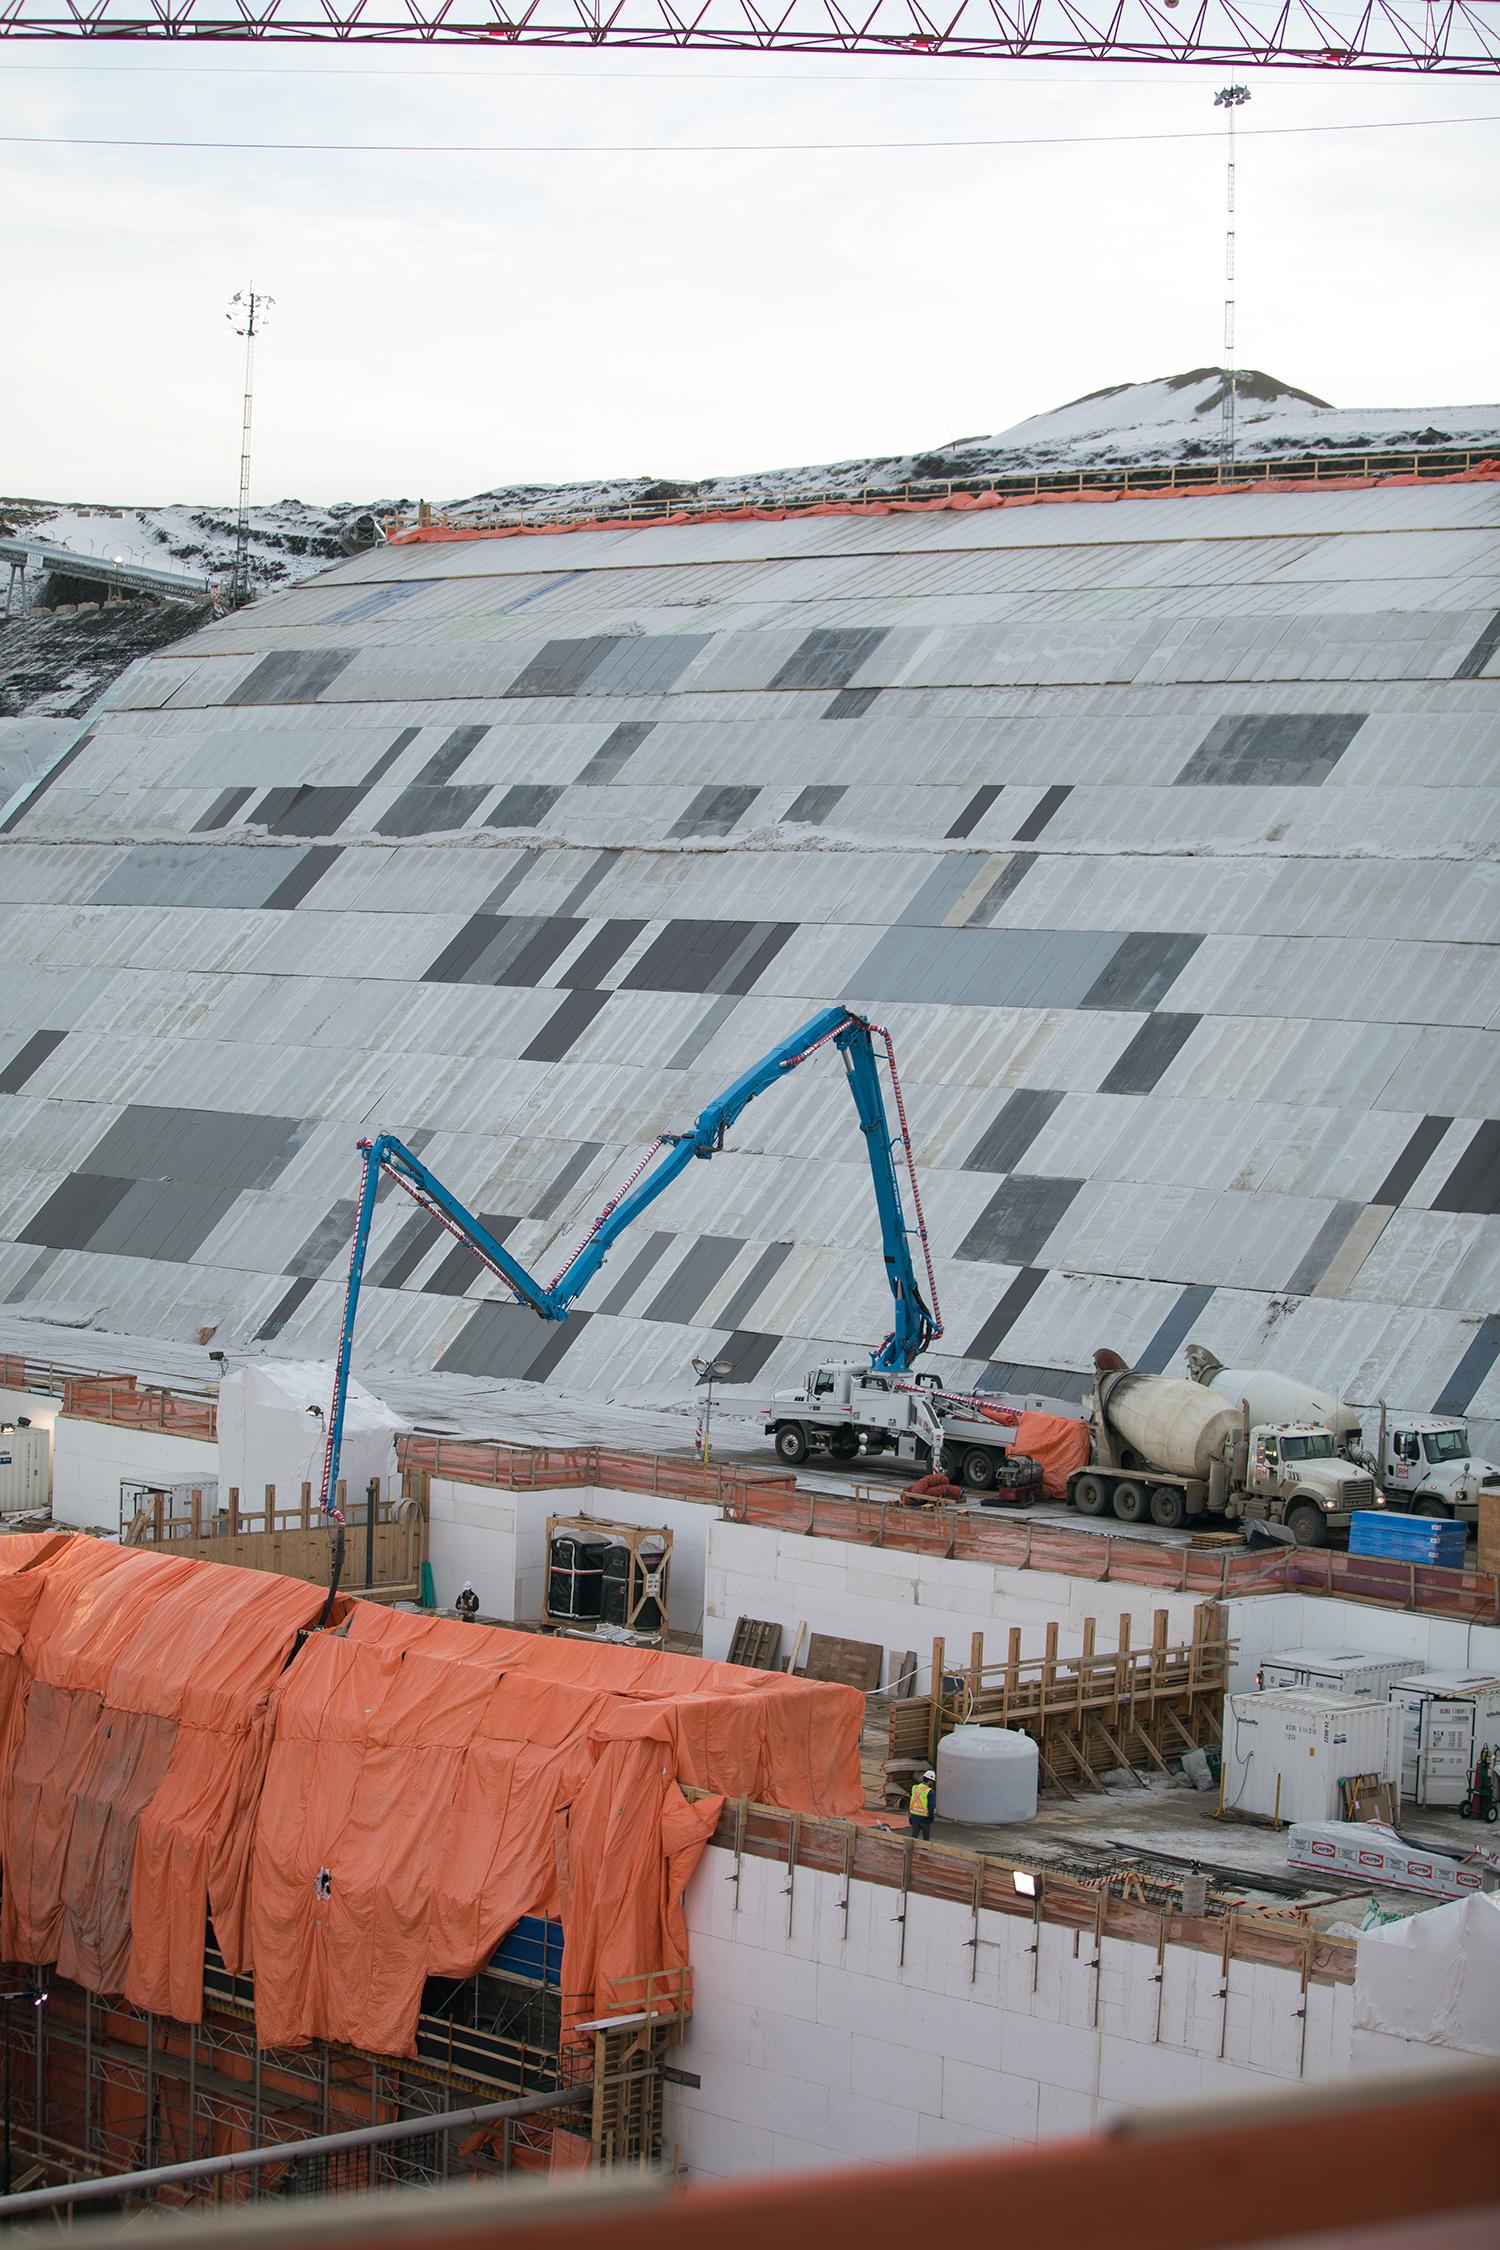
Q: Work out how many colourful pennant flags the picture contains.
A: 0